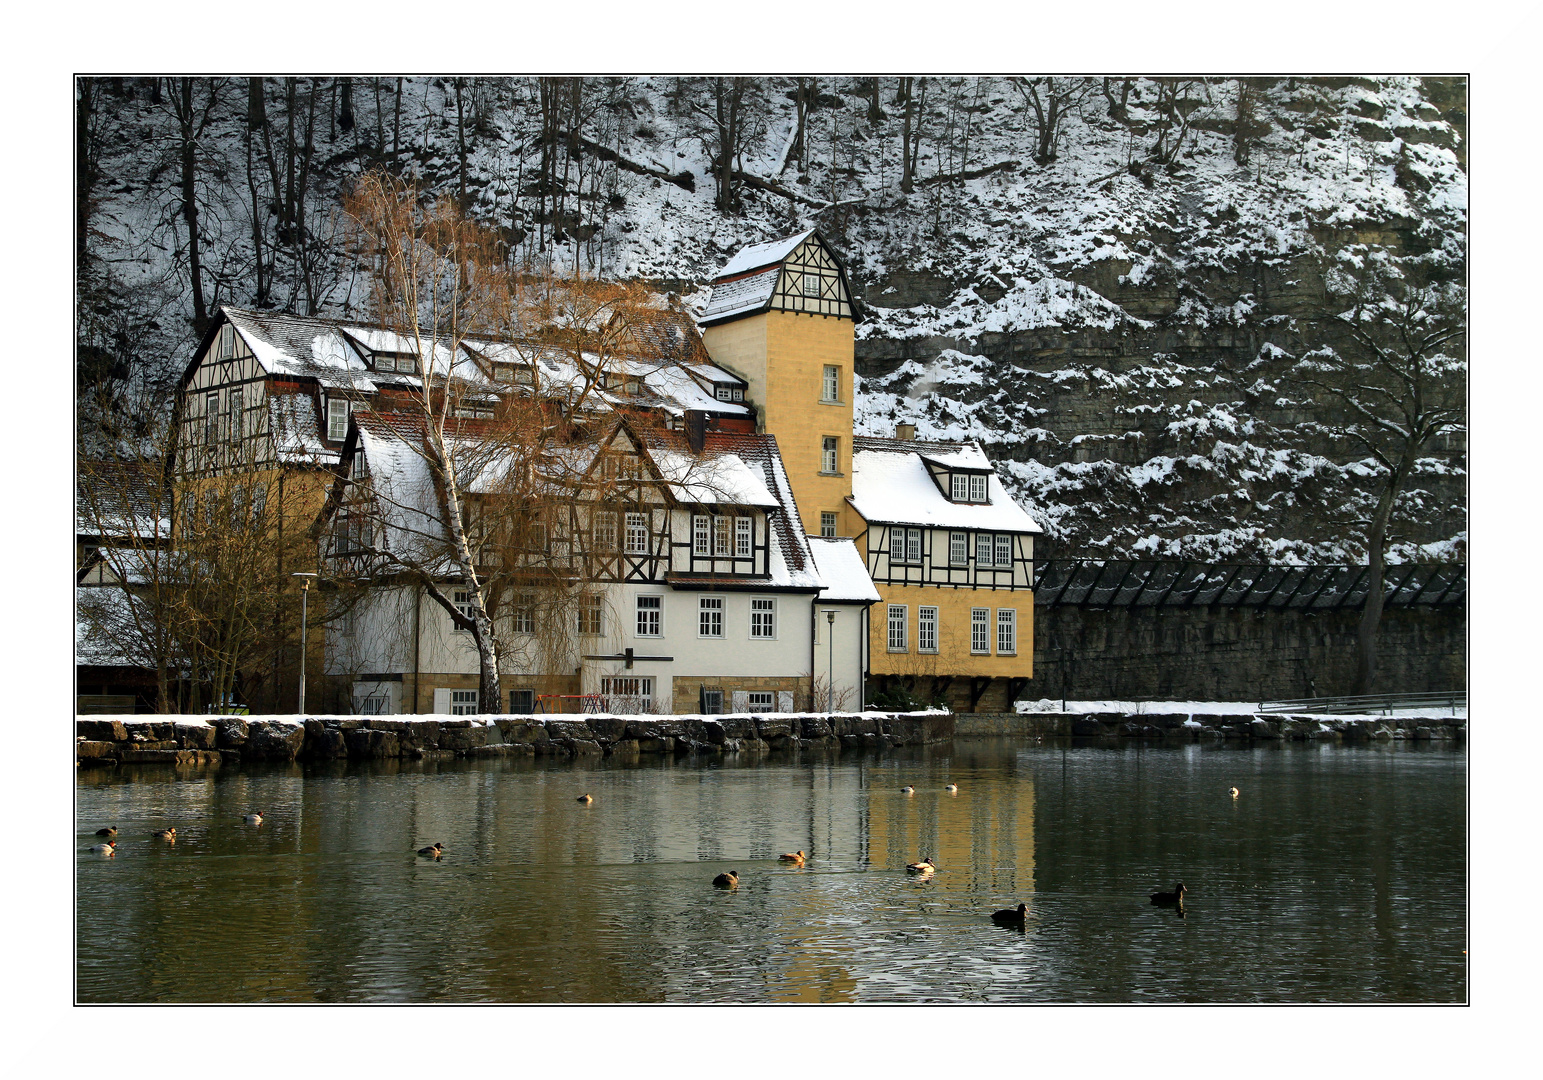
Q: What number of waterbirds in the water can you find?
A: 14